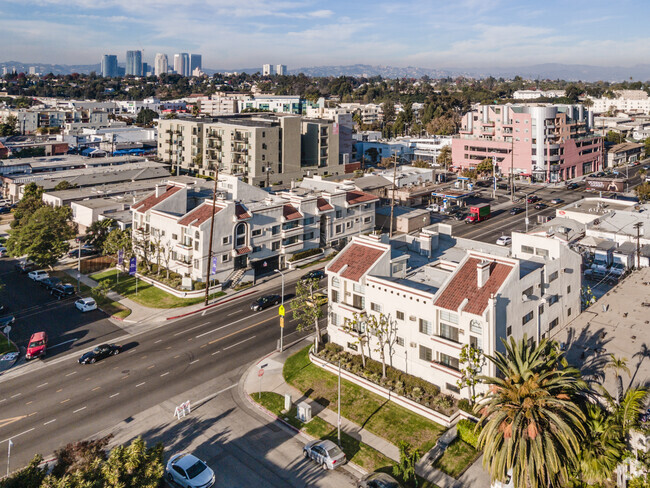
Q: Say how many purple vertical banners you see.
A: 3